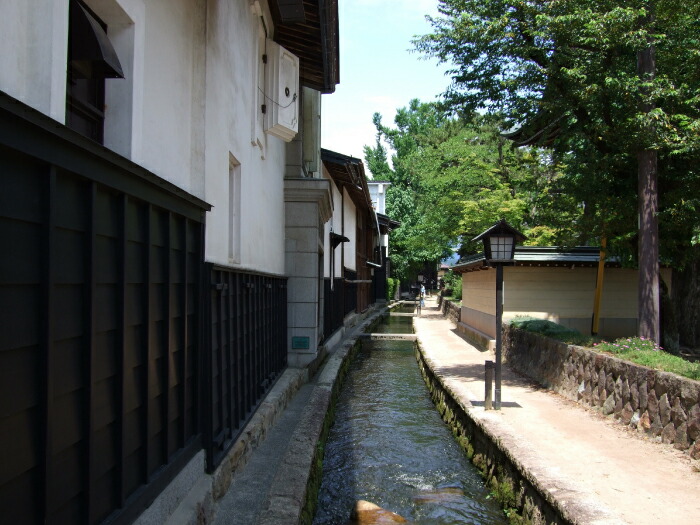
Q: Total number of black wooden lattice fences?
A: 2